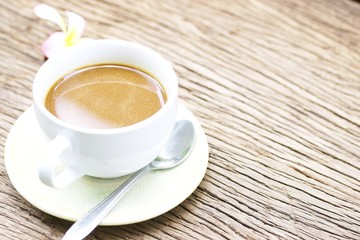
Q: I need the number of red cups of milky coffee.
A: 0